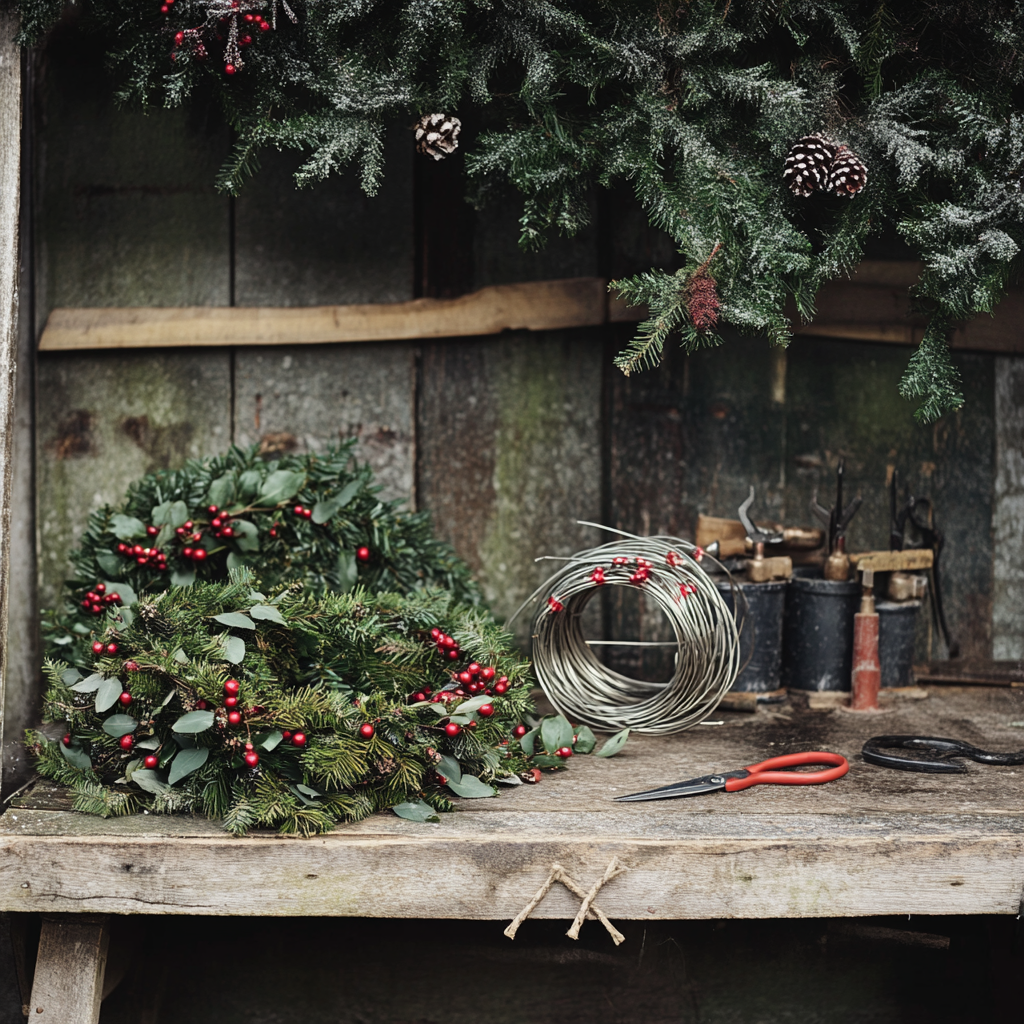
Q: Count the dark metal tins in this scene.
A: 3